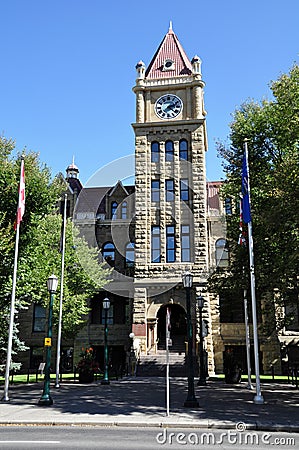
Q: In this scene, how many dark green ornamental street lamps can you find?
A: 4